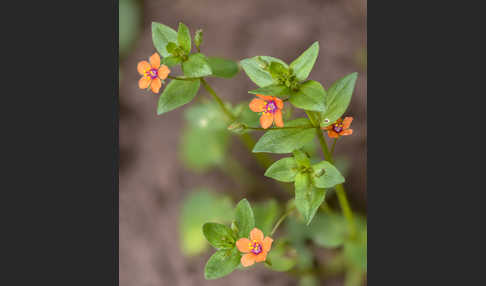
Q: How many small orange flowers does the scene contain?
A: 4